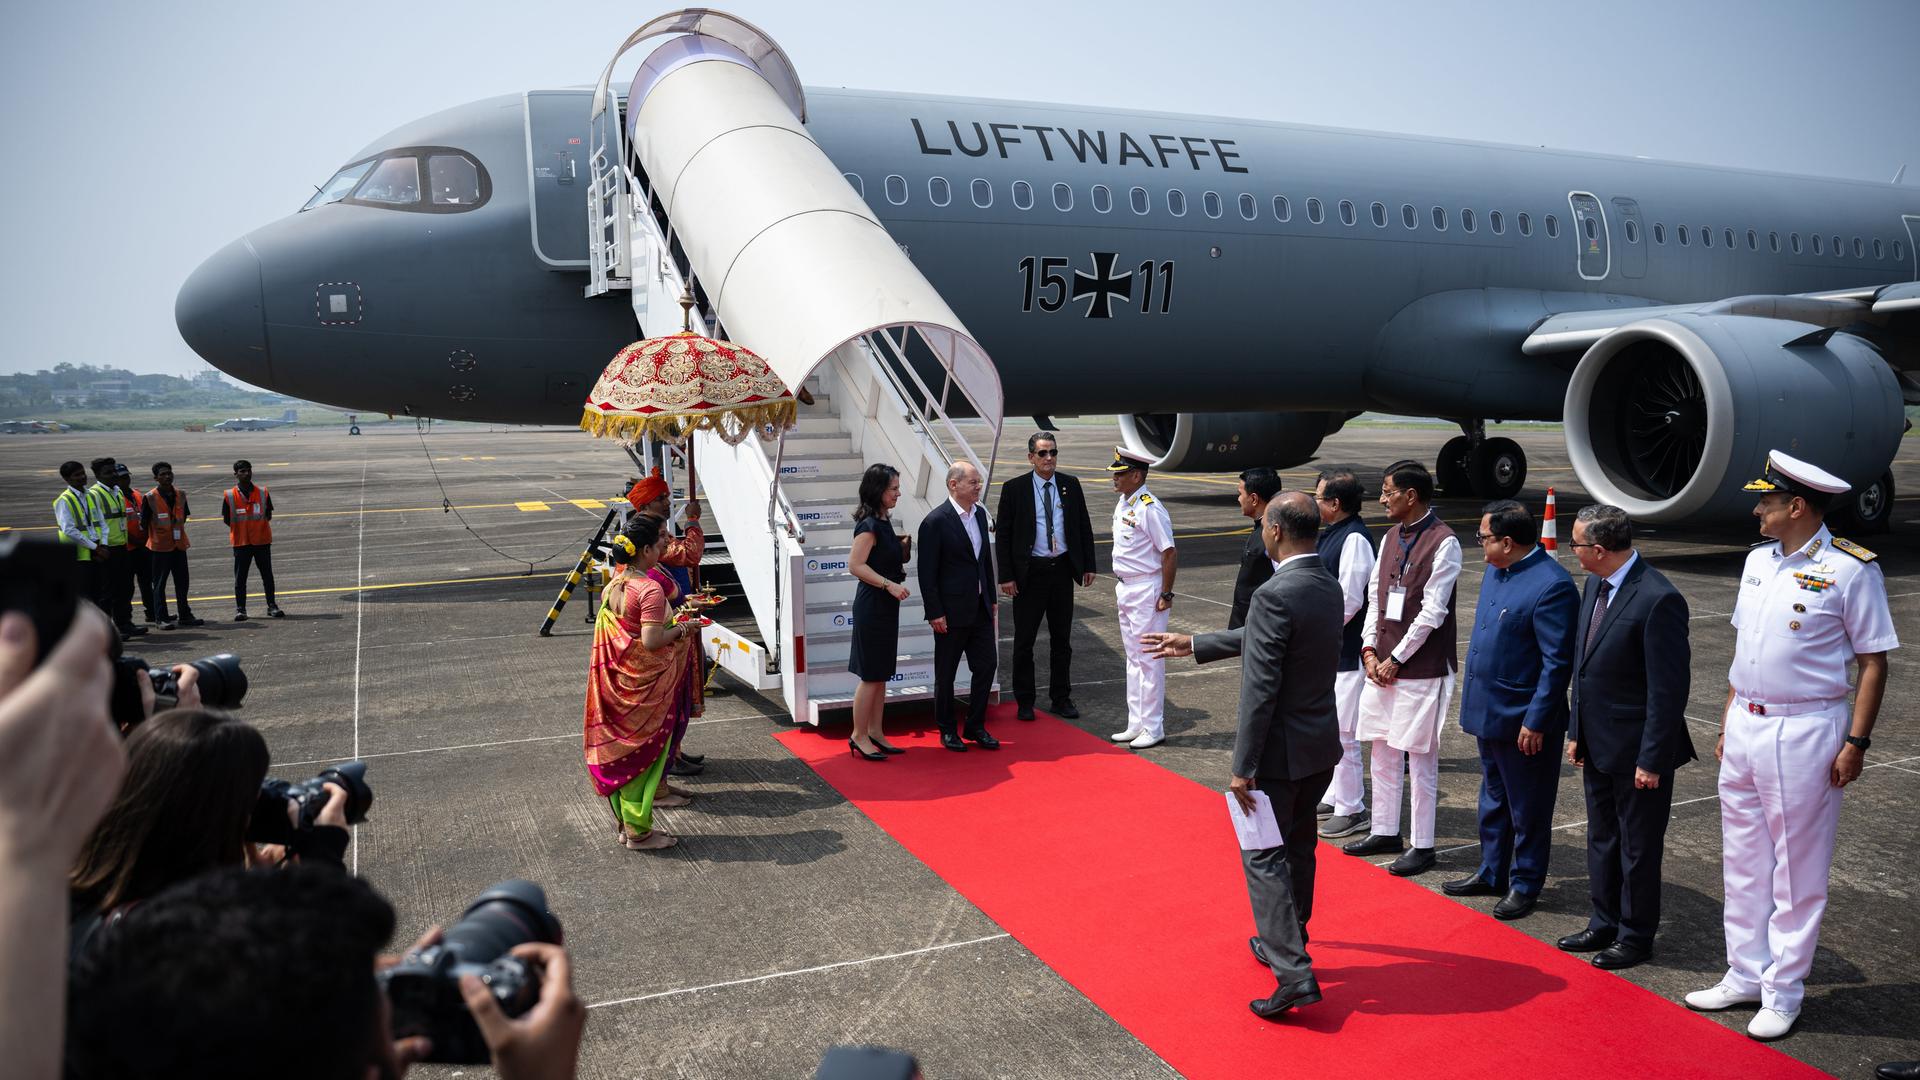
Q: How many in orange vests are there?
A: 3